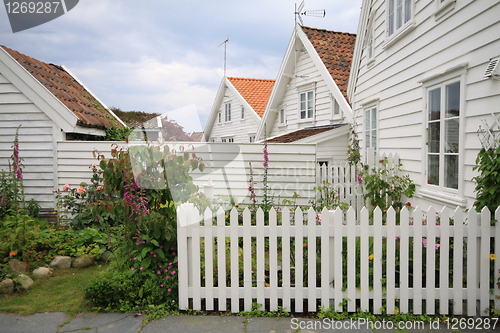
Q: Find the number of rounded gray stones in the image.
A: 7